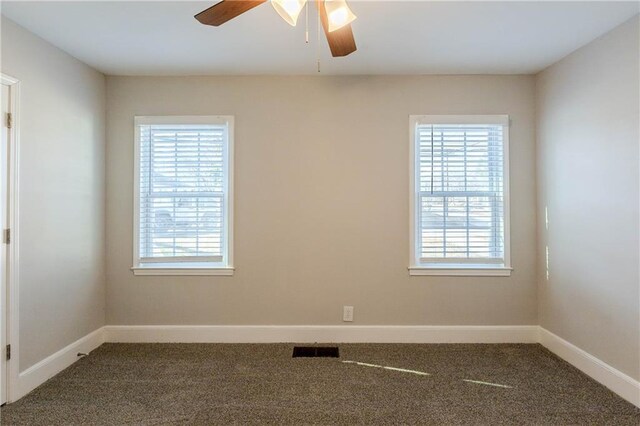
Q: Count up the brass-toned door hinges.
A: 3